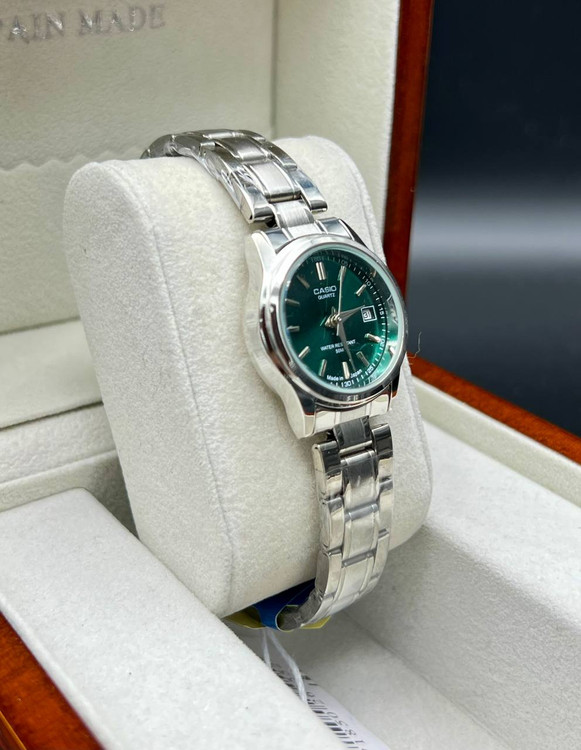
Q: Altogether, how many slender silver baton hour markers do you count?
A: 11